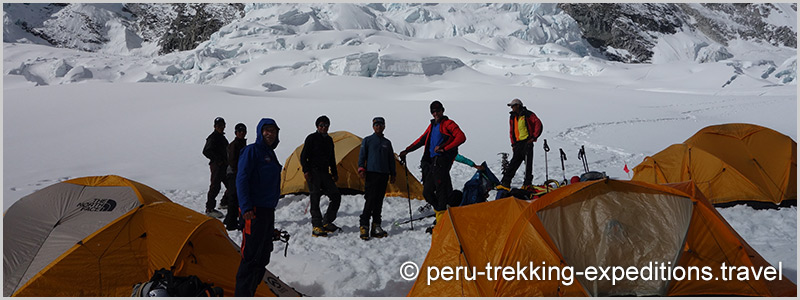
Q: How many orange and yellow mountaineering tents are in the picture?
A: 4